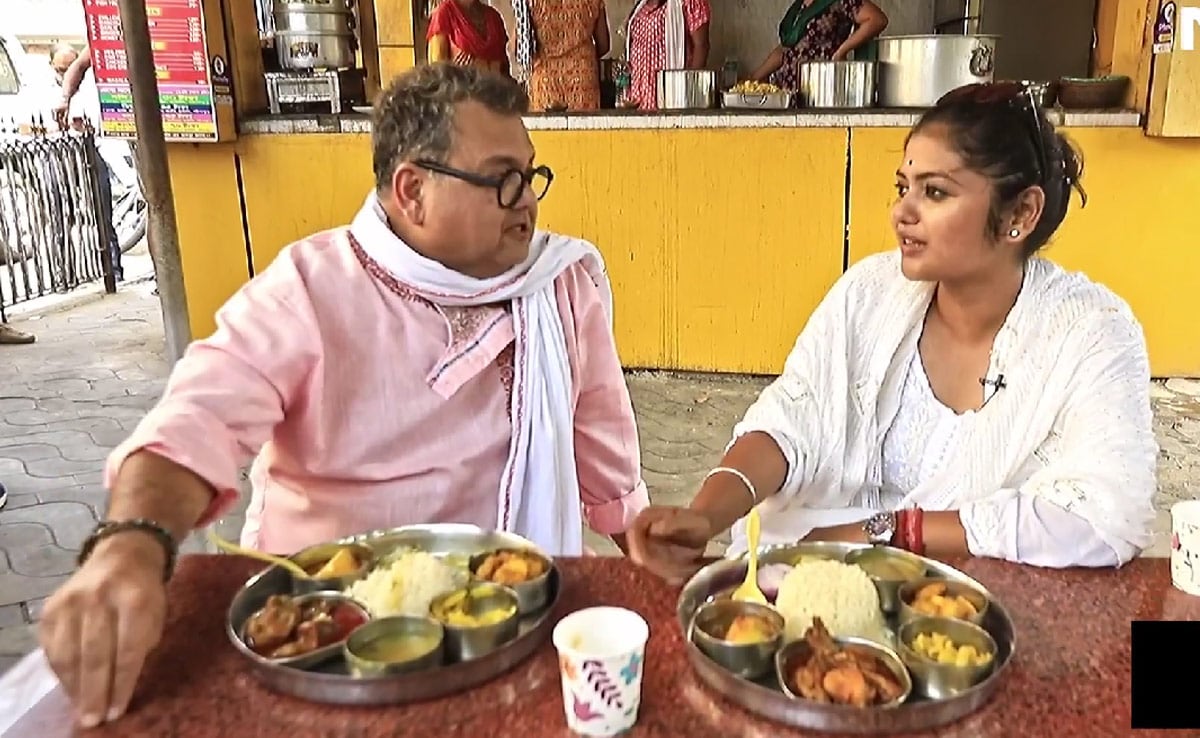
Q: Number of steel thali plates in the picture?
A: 2